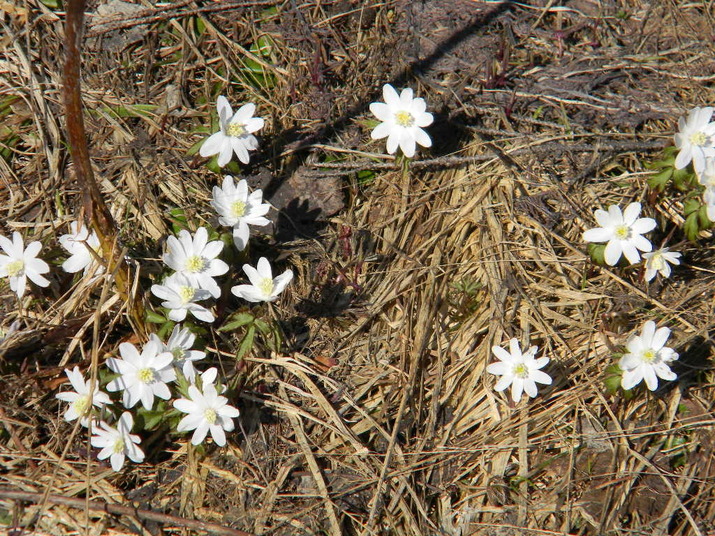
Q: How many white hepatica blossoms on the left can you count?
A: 12